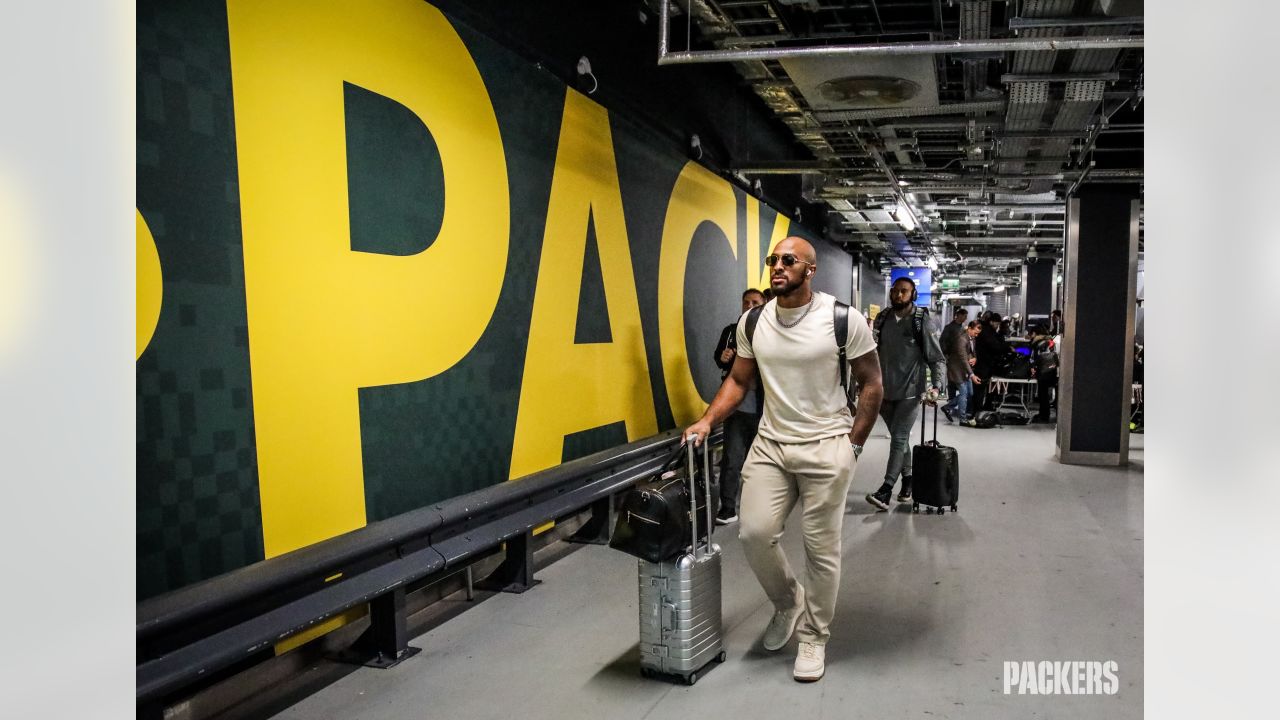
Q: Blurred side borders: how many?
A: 2